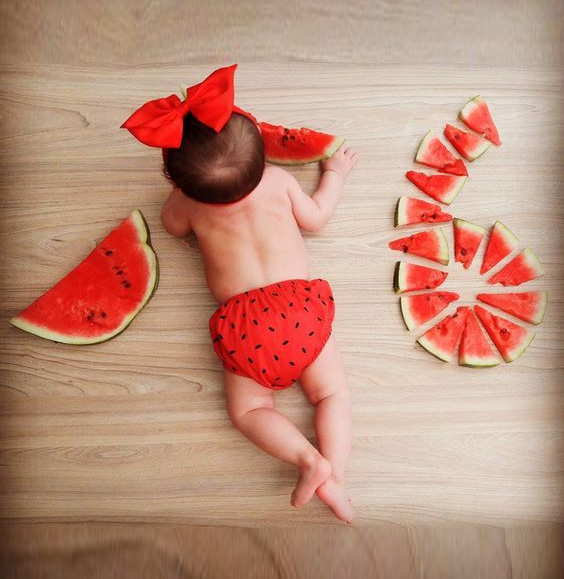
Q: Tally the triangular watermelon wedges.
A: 15